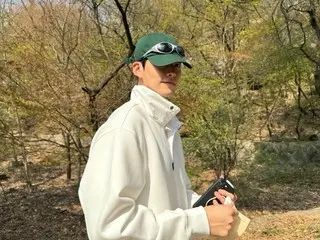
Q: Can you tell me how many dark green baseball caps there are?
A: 1